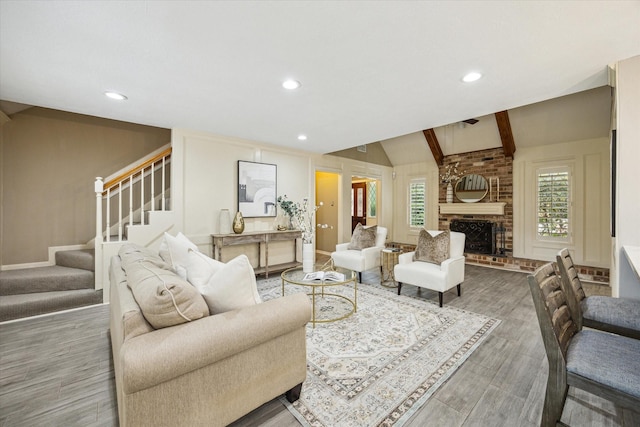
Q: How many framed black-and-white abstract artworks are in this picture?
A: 1